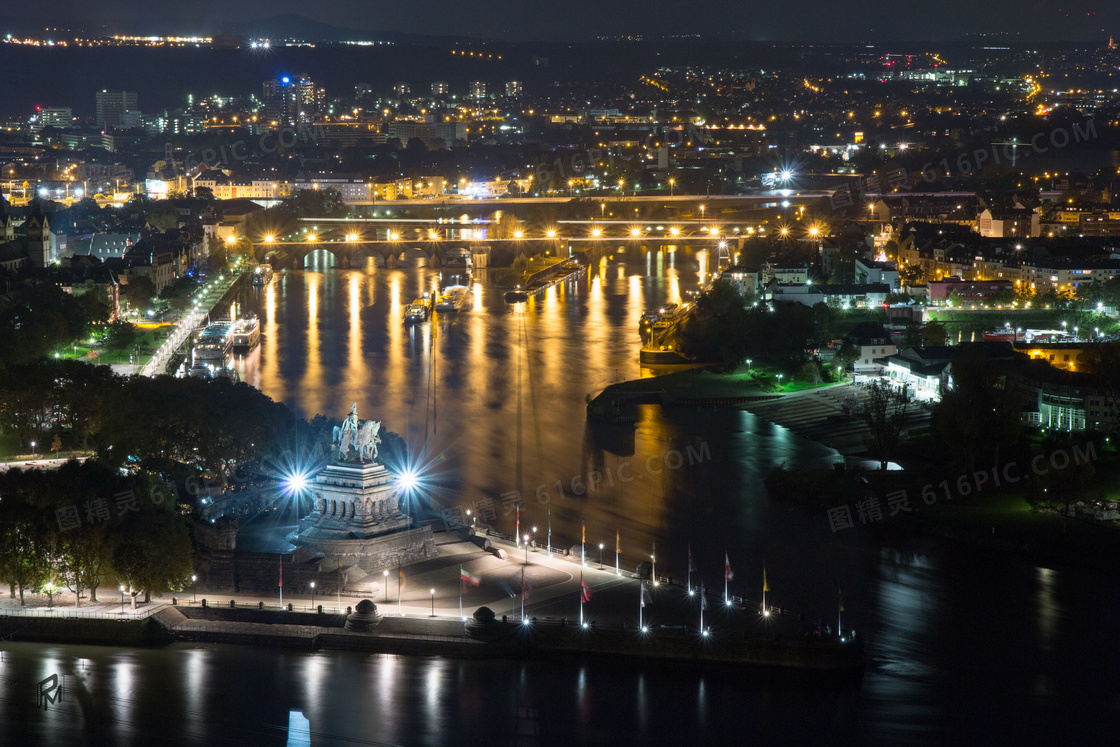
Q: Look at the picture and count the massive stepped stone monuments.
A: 1